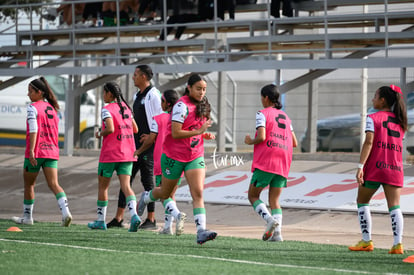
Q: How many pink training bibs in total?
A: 6